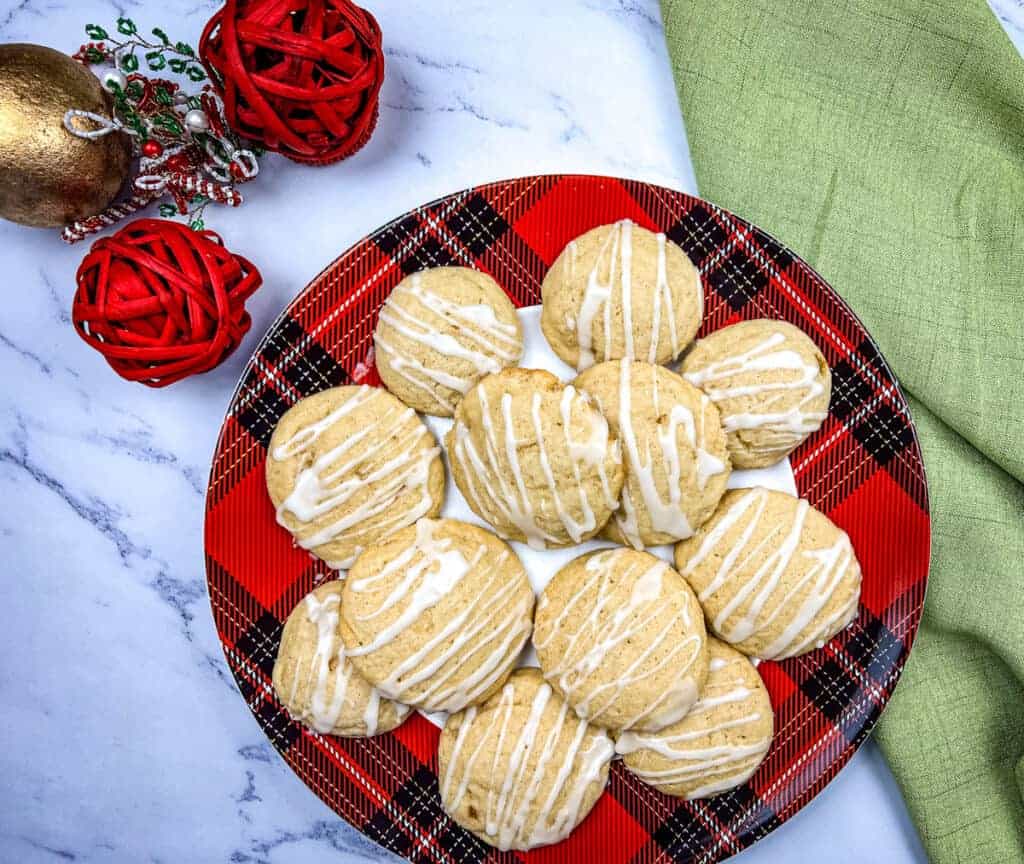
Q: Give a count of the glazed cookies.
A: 12